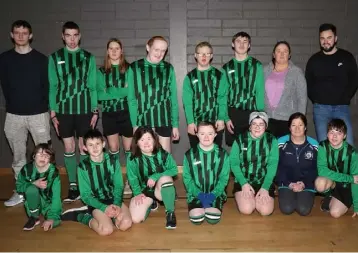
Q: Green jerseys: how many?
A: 11